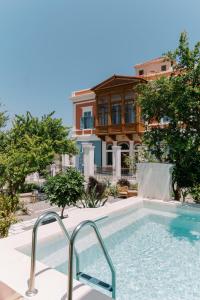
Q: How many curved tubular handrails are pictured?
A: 2